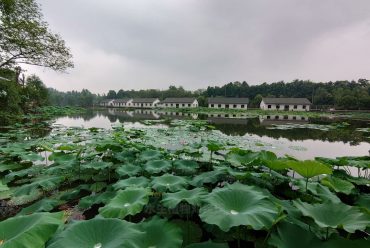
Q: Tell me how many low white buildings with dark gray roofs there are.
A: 6